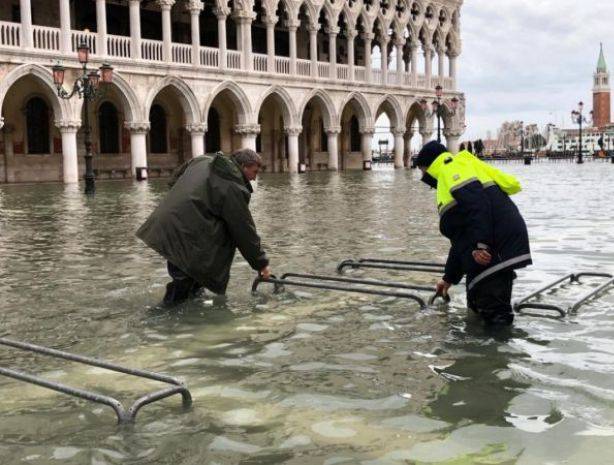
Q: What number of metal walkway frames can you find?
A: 4